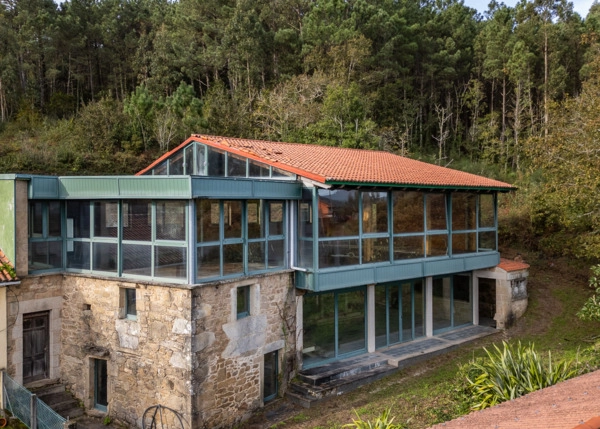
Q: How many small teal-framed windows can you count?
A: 2